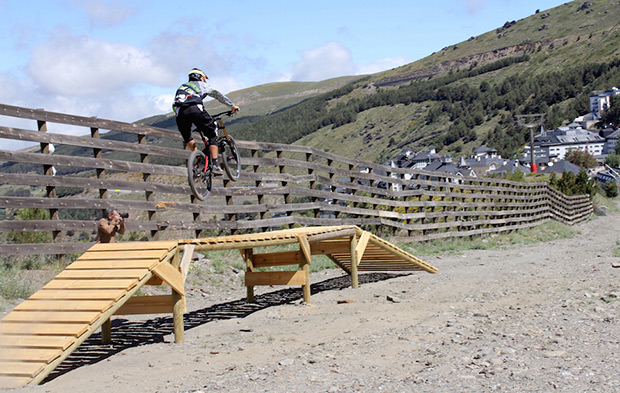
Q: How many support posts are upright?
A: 5